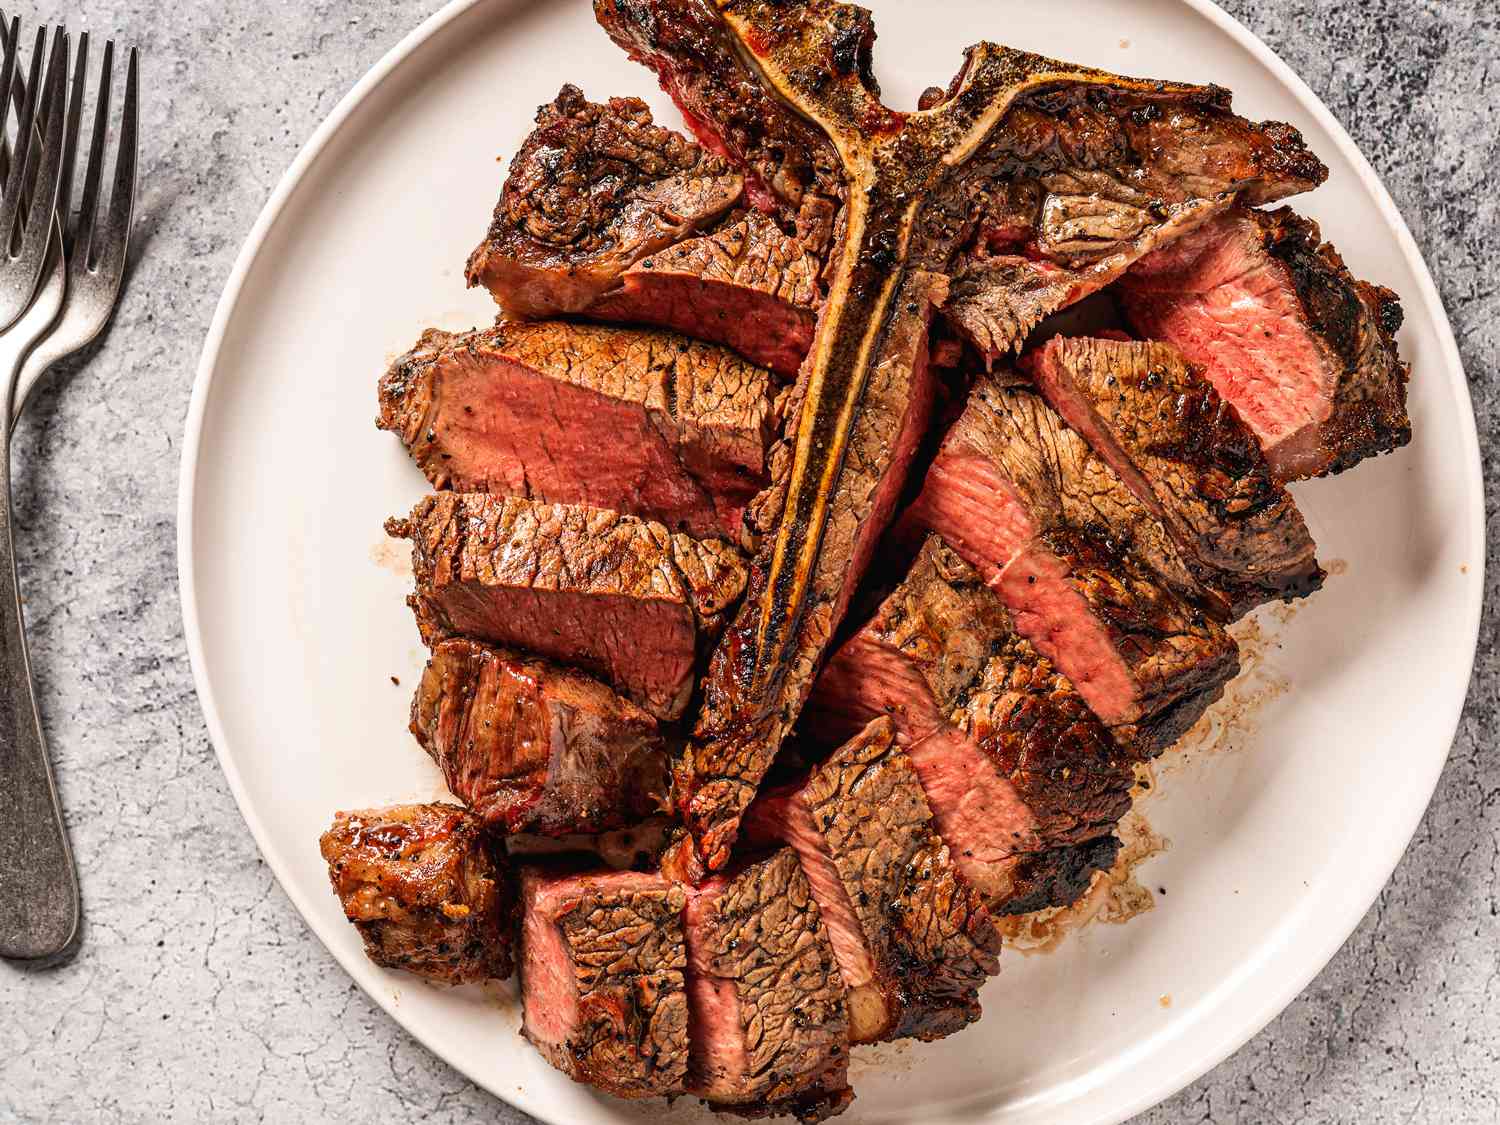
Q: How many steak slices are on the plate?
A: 12